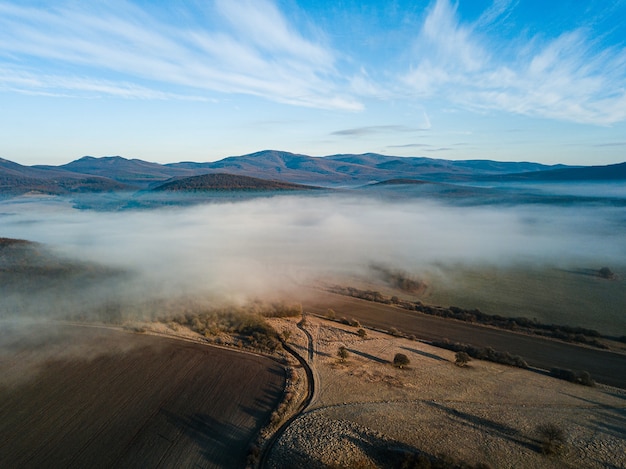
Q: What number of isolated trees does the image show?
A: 6